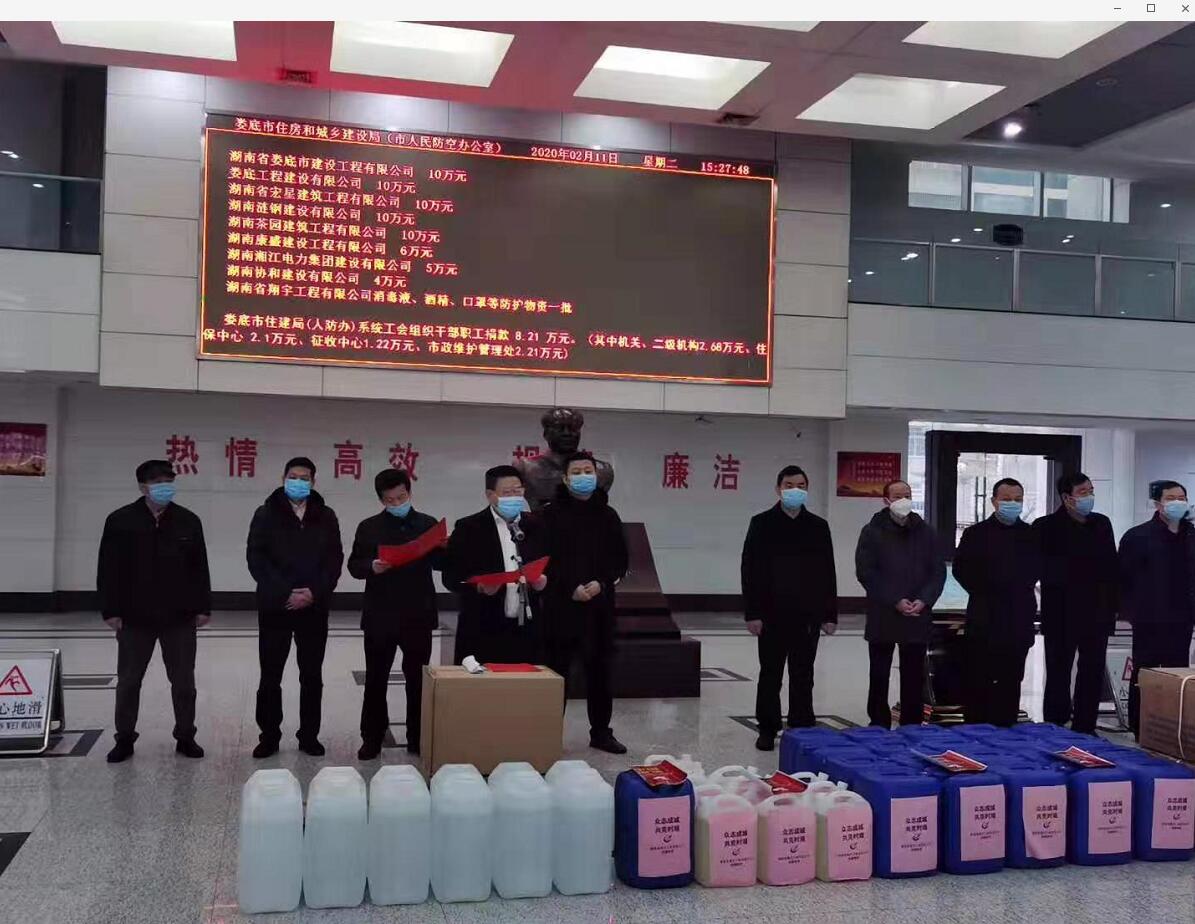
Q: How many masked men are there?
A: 10